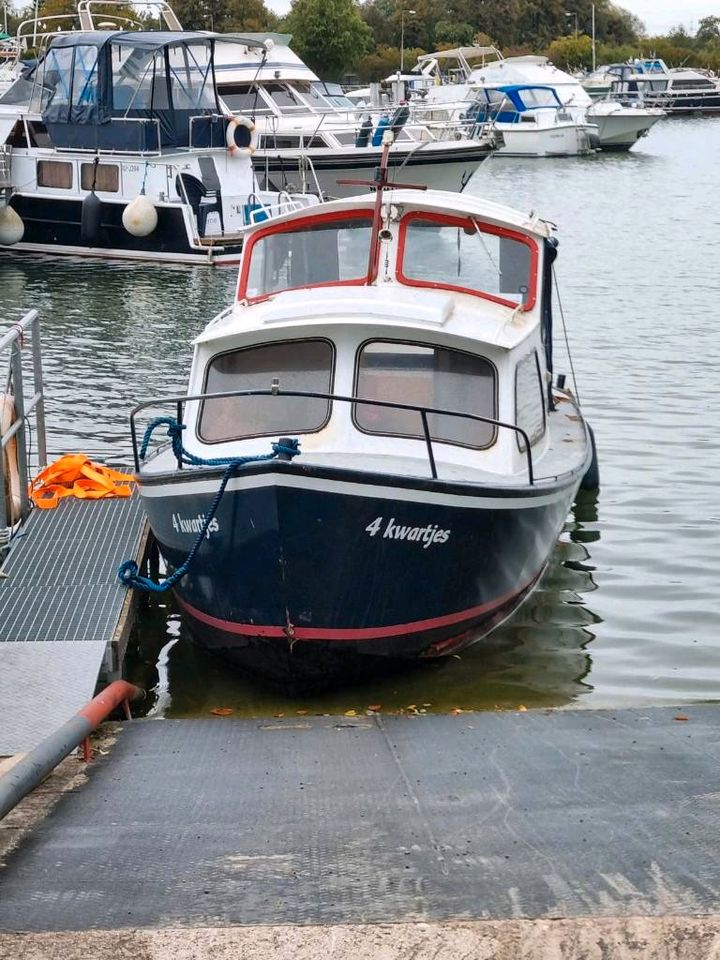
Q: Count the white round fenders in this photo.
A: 2